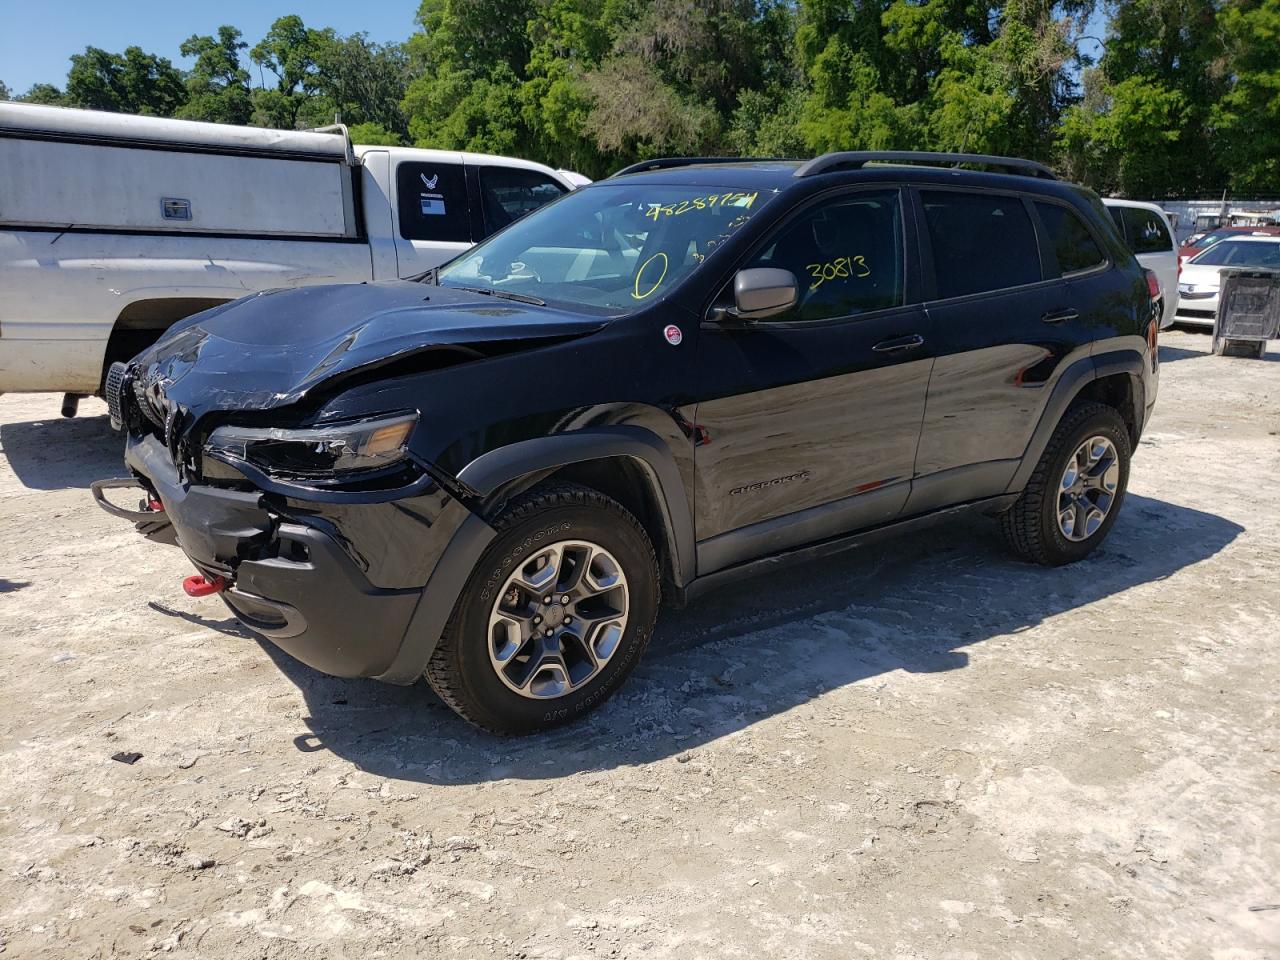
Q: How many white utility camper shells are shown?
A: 1